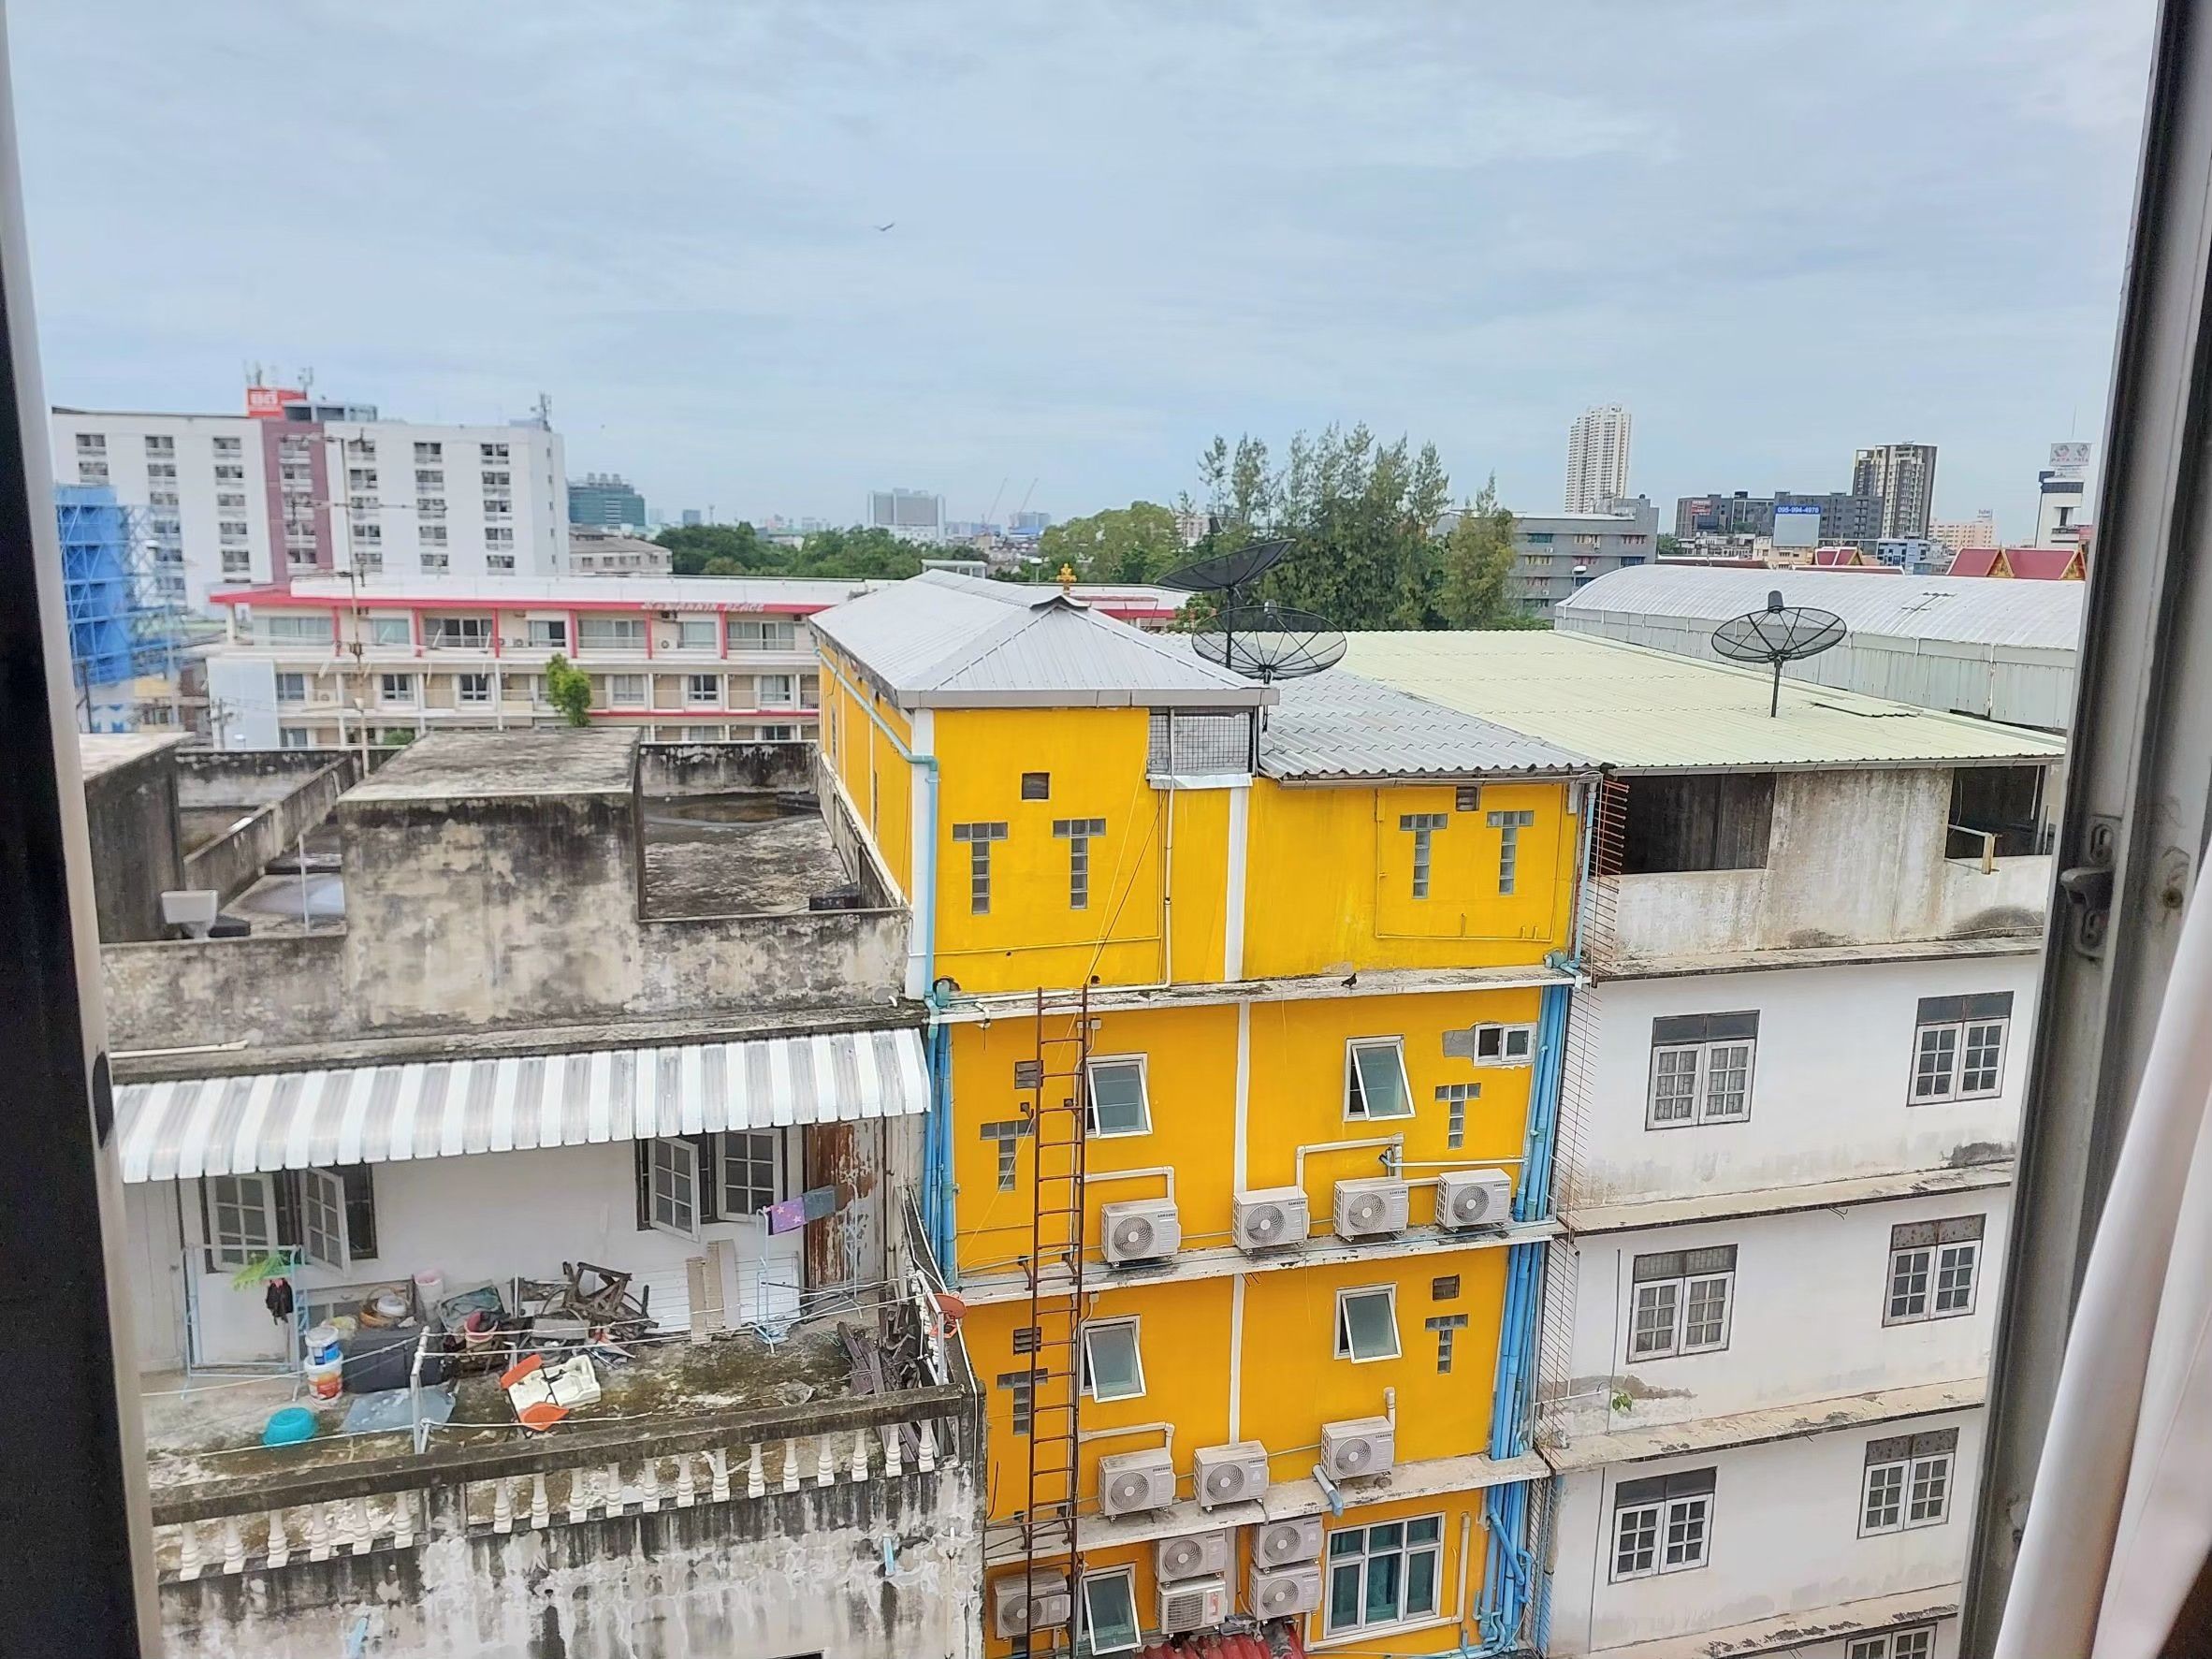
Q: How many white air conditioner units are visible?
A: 12